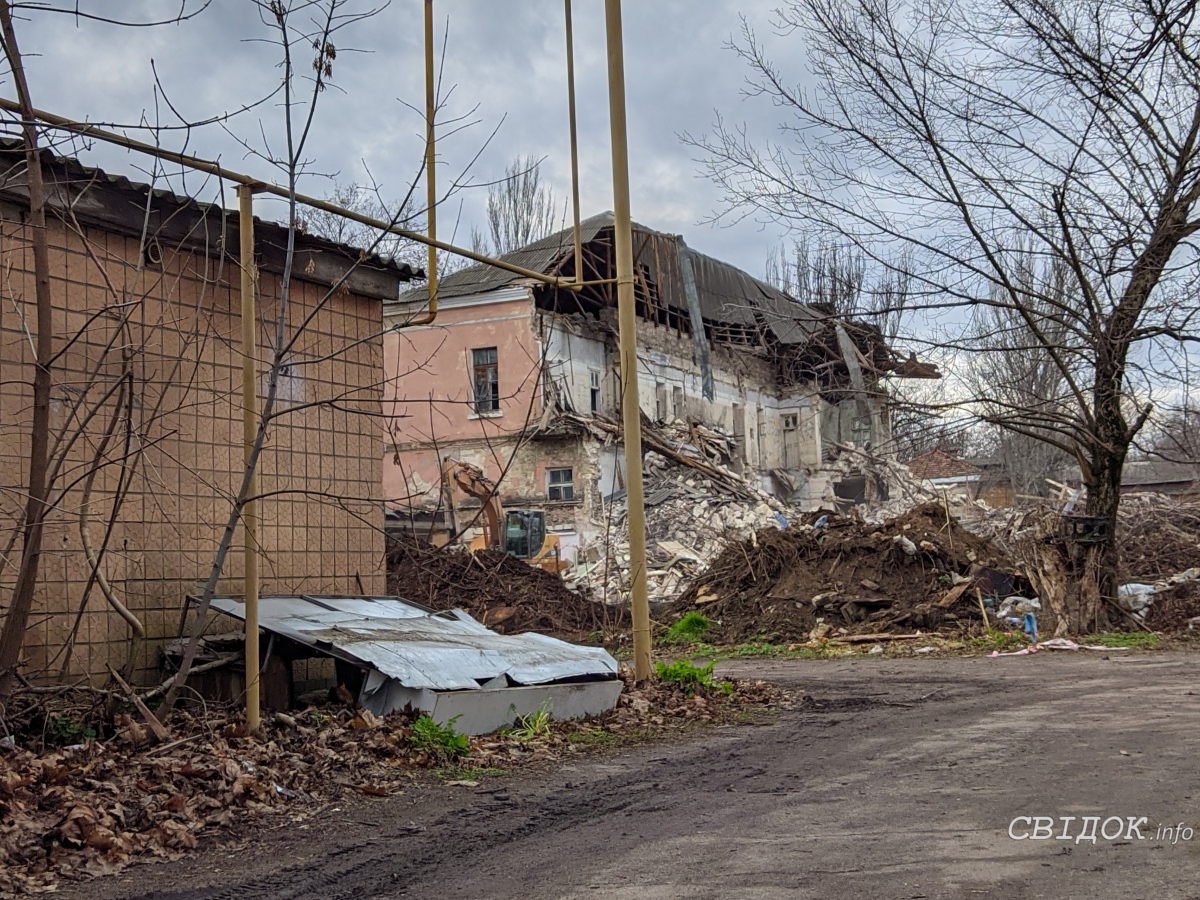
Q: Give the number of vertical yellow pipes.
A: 4